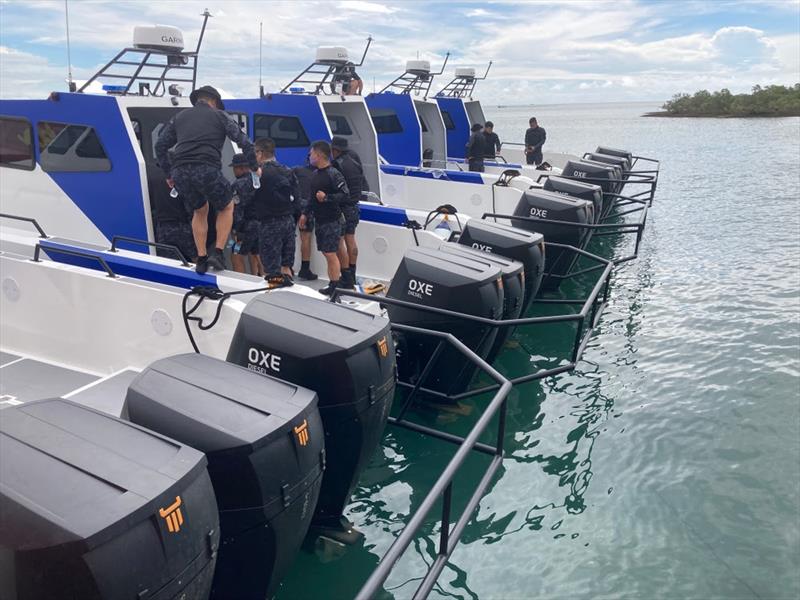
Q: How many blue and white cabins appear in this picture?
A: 4